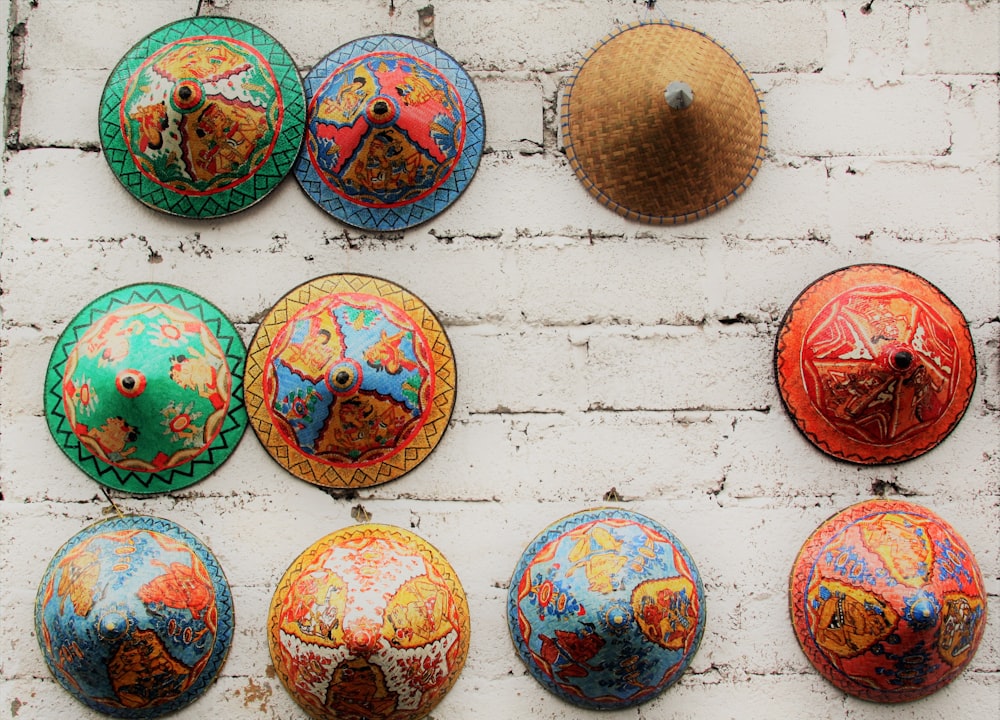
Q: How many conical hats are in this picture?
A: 10